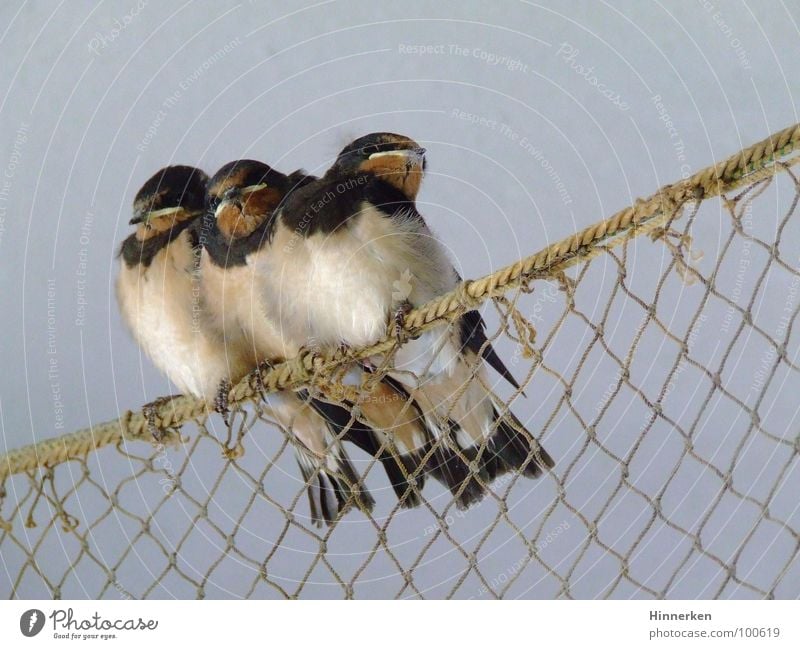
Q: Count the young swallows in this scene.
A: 3